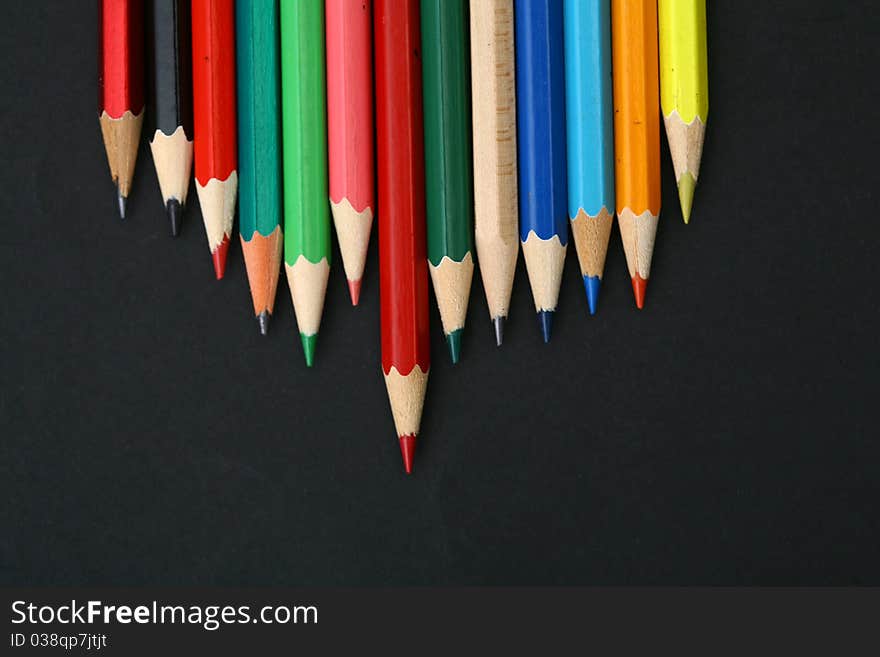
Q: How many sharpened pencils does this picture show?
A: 13